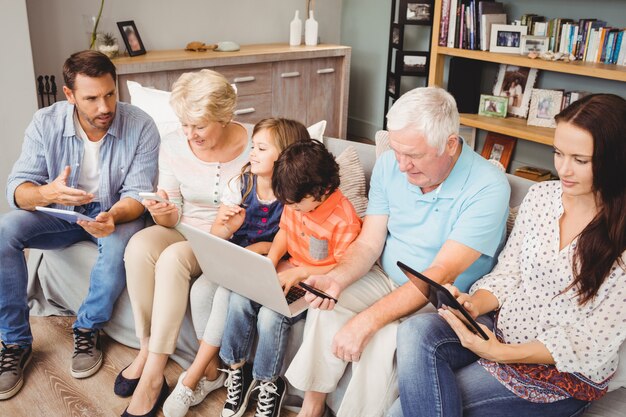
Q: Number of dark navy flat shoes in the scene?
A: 2